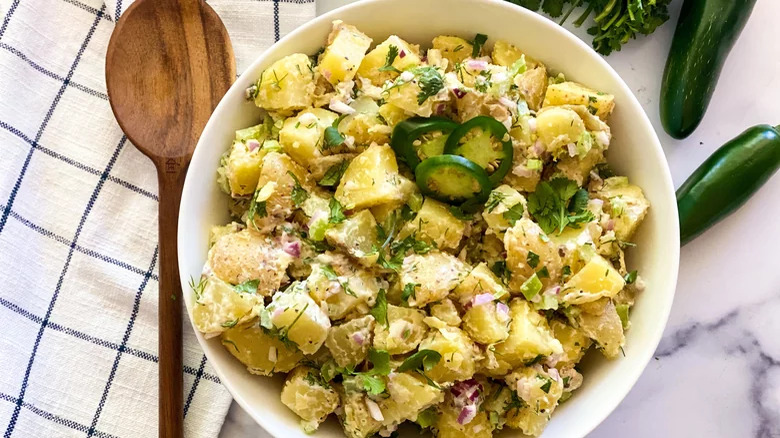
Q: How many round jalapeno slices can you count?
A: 3